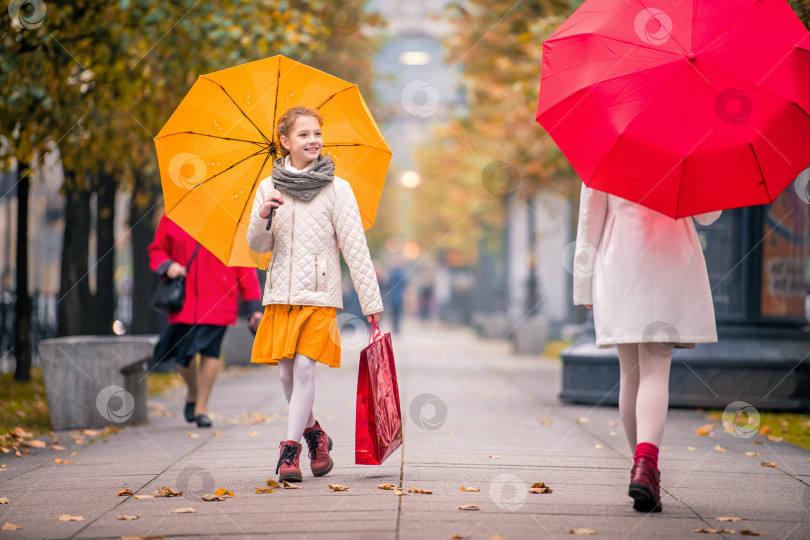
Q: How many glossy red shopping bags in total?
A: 1